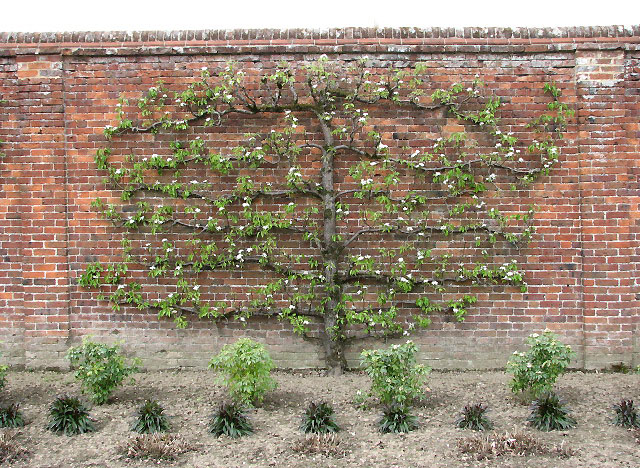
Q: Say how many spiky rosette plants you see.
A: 9